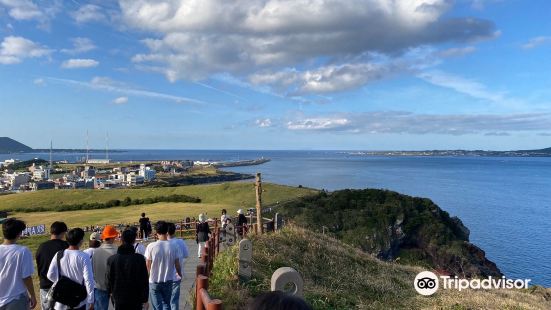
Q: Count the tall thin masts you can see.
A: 3